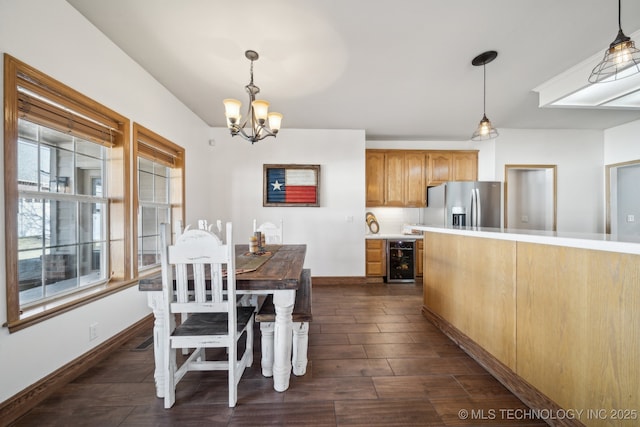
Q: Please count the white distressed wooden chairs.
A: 4